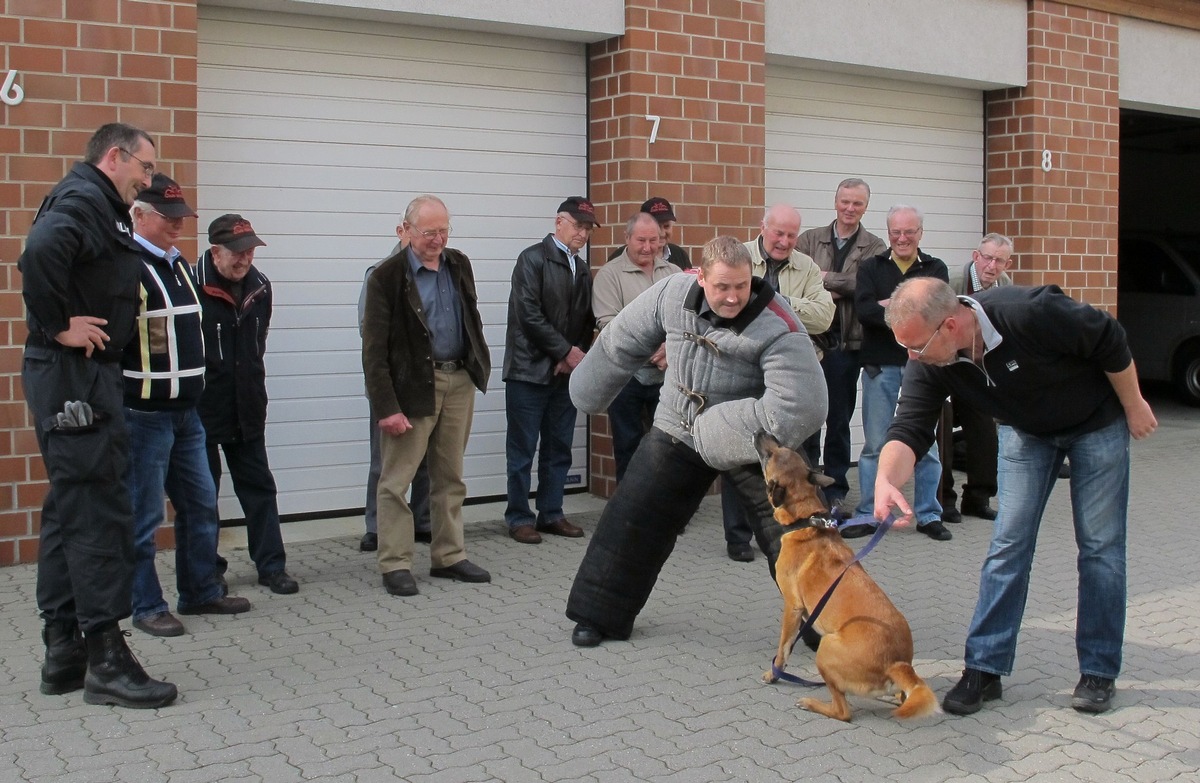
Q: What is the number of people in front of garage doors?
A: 14